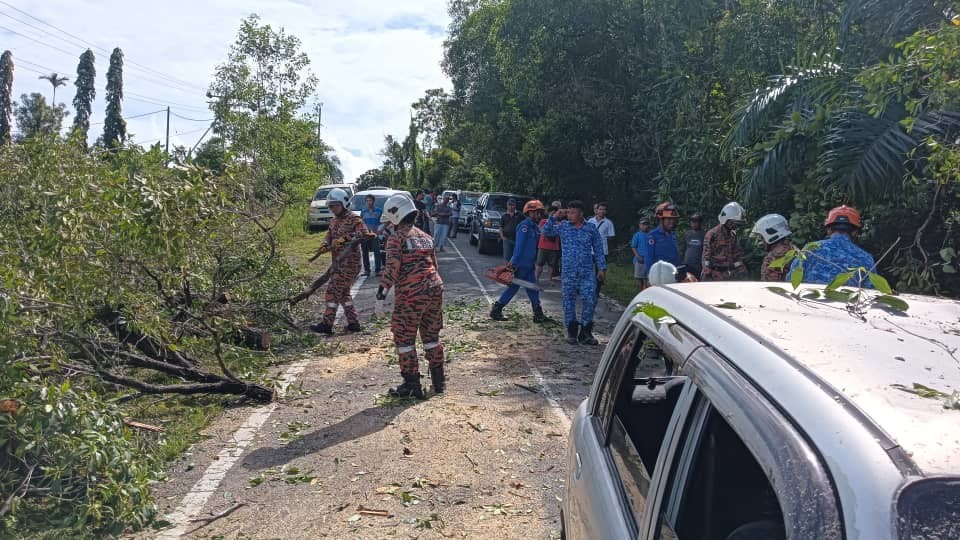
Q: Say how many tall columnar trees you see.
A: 3